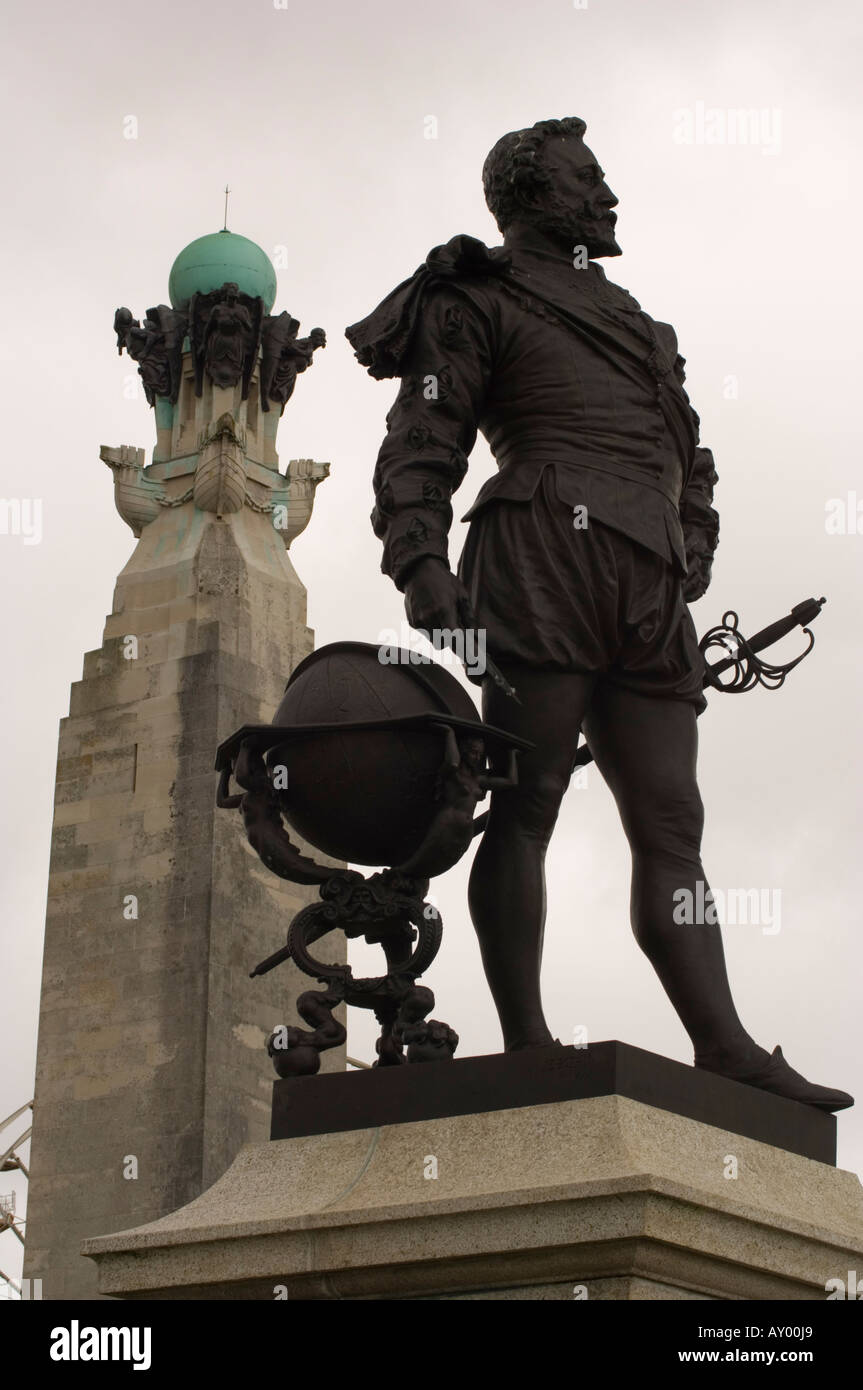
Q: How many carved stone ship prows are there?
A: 3